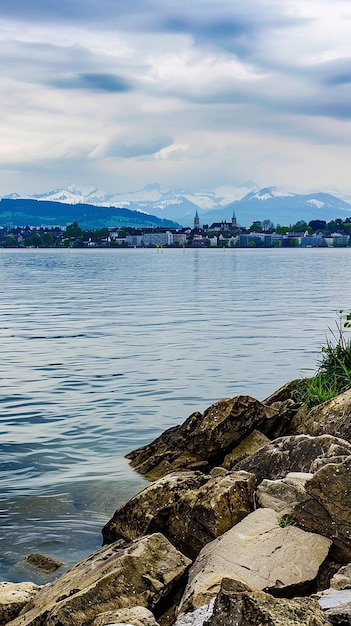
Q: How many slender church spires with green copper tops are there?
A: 2